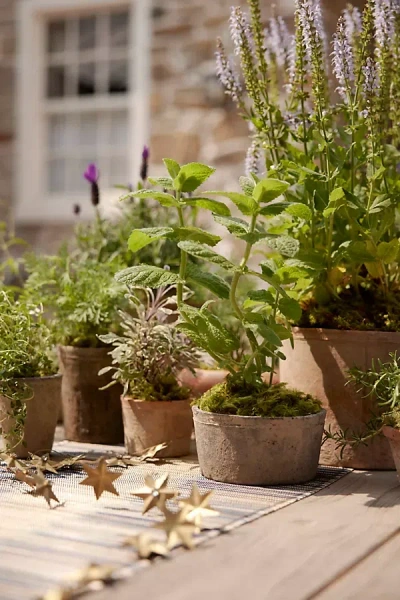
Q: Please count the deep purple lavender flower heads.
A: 2